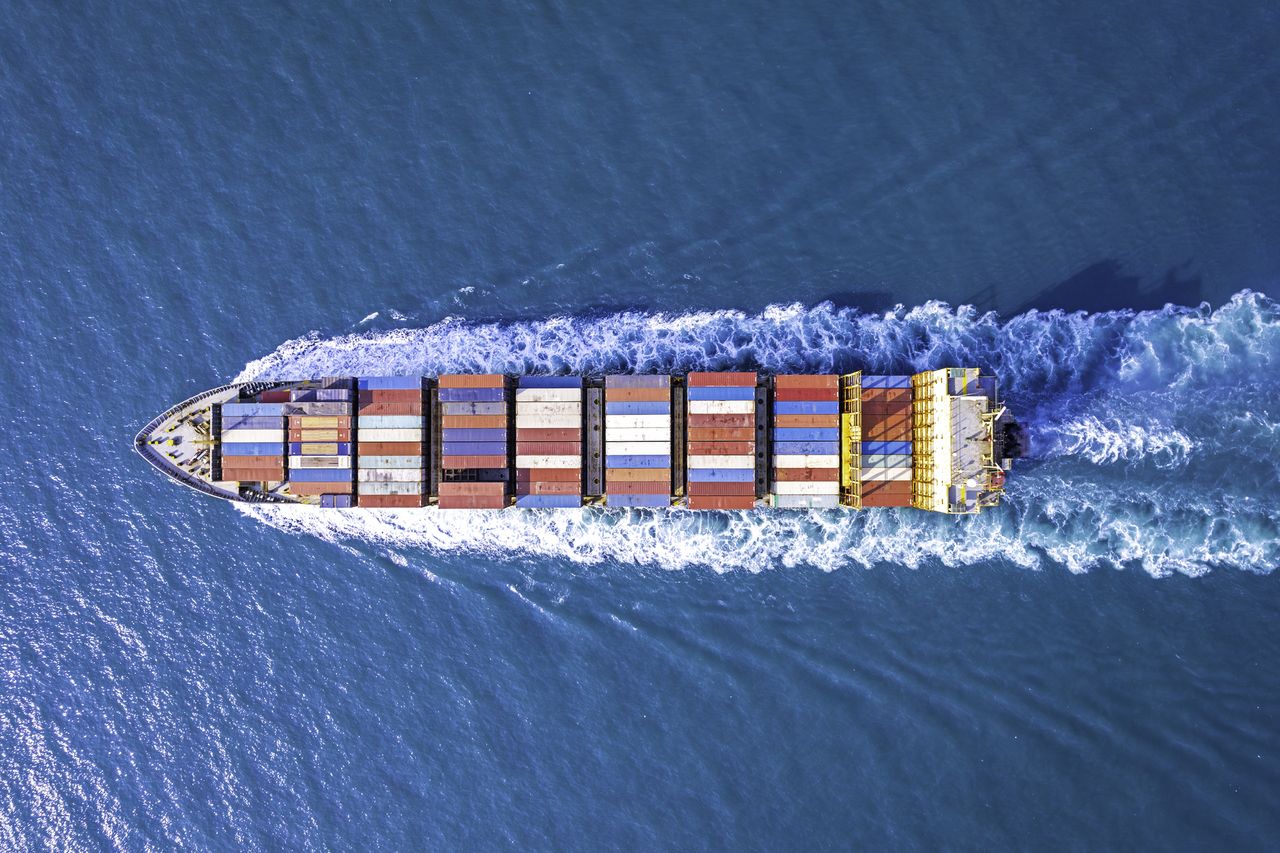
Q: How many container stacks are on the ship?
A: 9